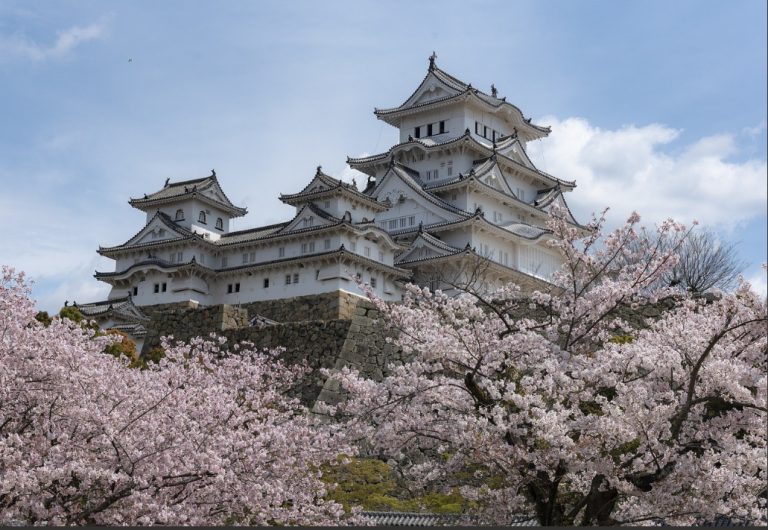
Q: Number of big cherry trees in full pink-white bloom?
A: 2